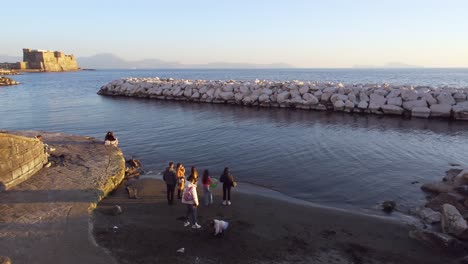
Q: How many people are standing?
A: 6